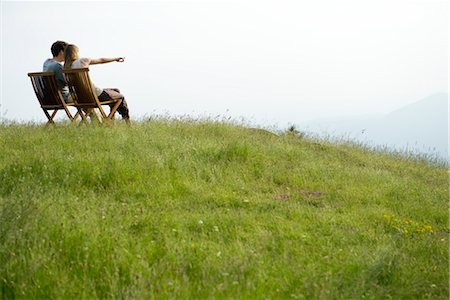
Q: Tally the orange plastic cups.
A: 0